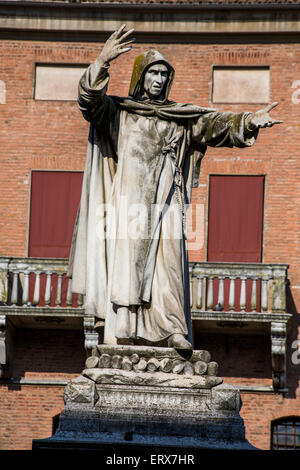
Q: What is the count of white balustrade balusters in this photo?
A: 14